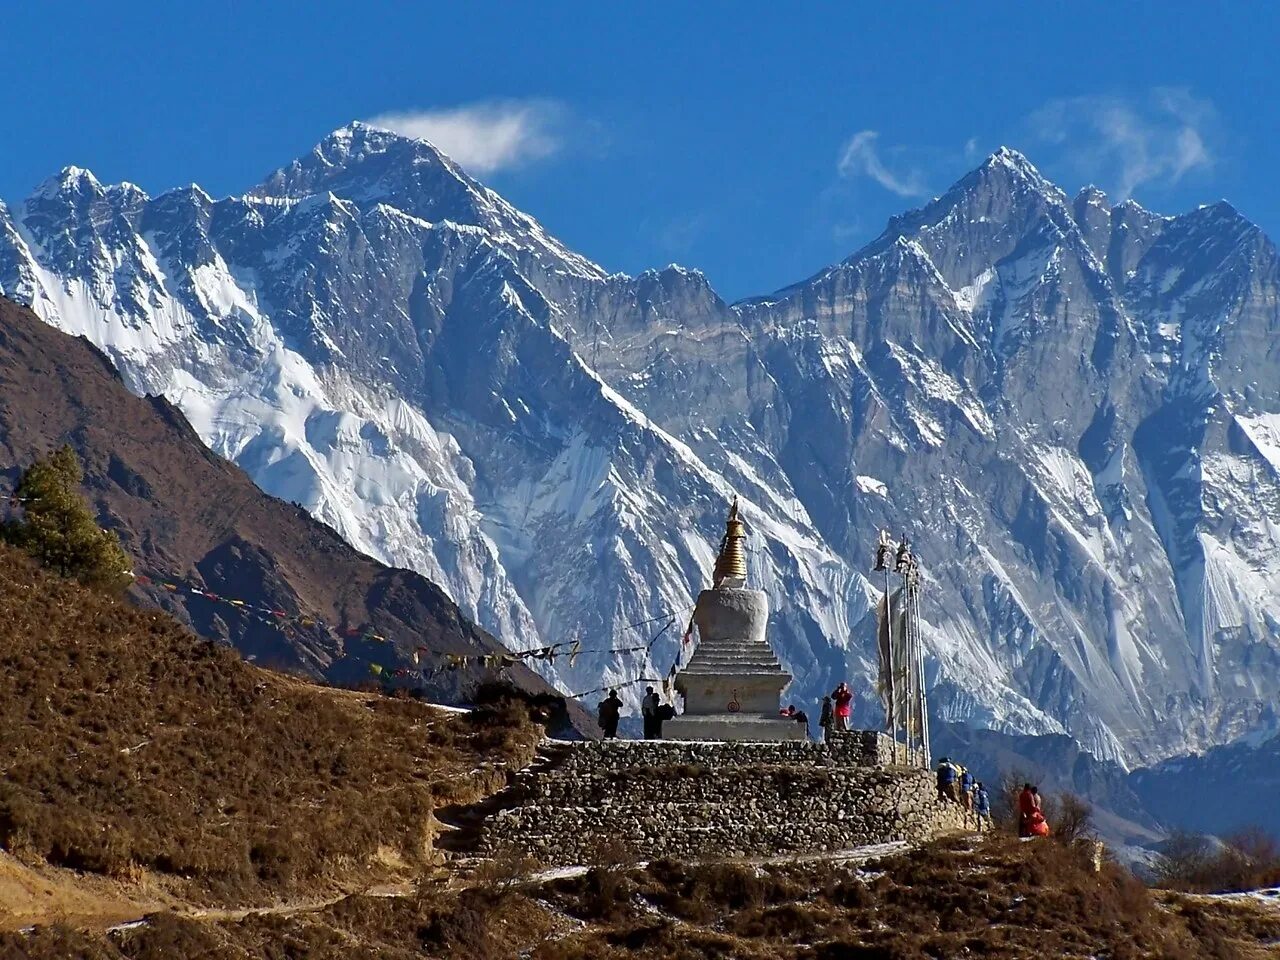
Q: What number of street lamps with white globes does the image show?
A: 0